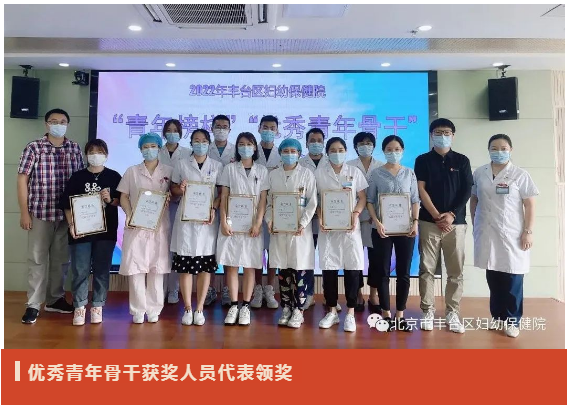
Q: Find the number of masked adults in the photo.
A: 15